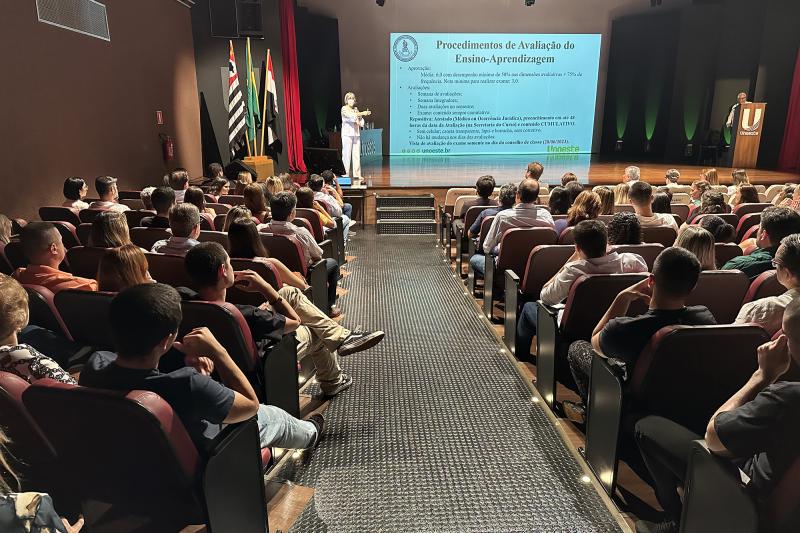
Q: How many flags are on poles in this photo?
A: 3